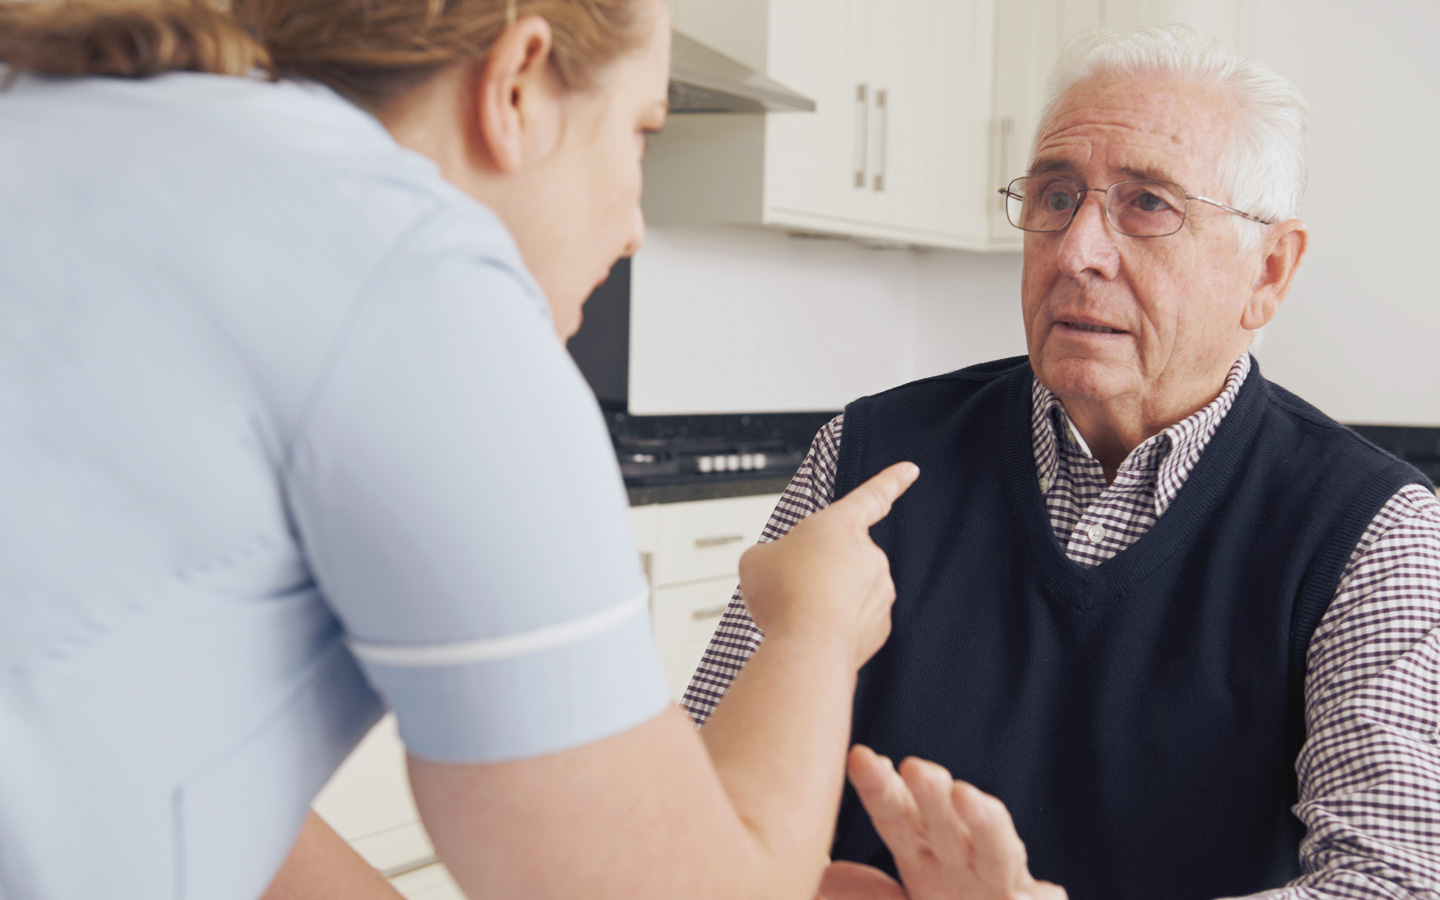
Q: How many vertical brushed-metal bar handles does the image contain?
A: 3